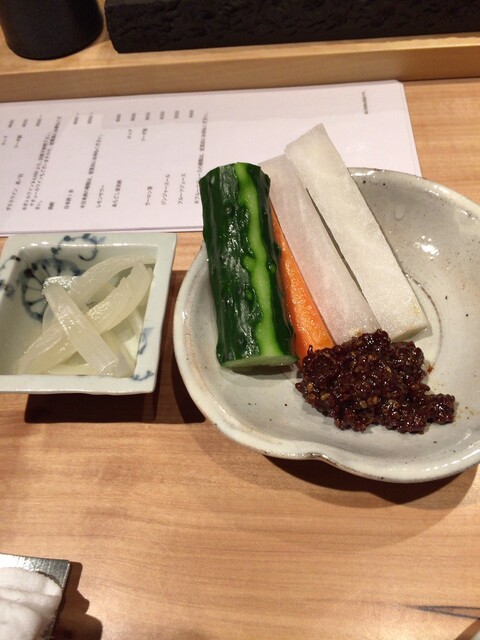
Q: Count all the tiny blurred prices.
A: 11